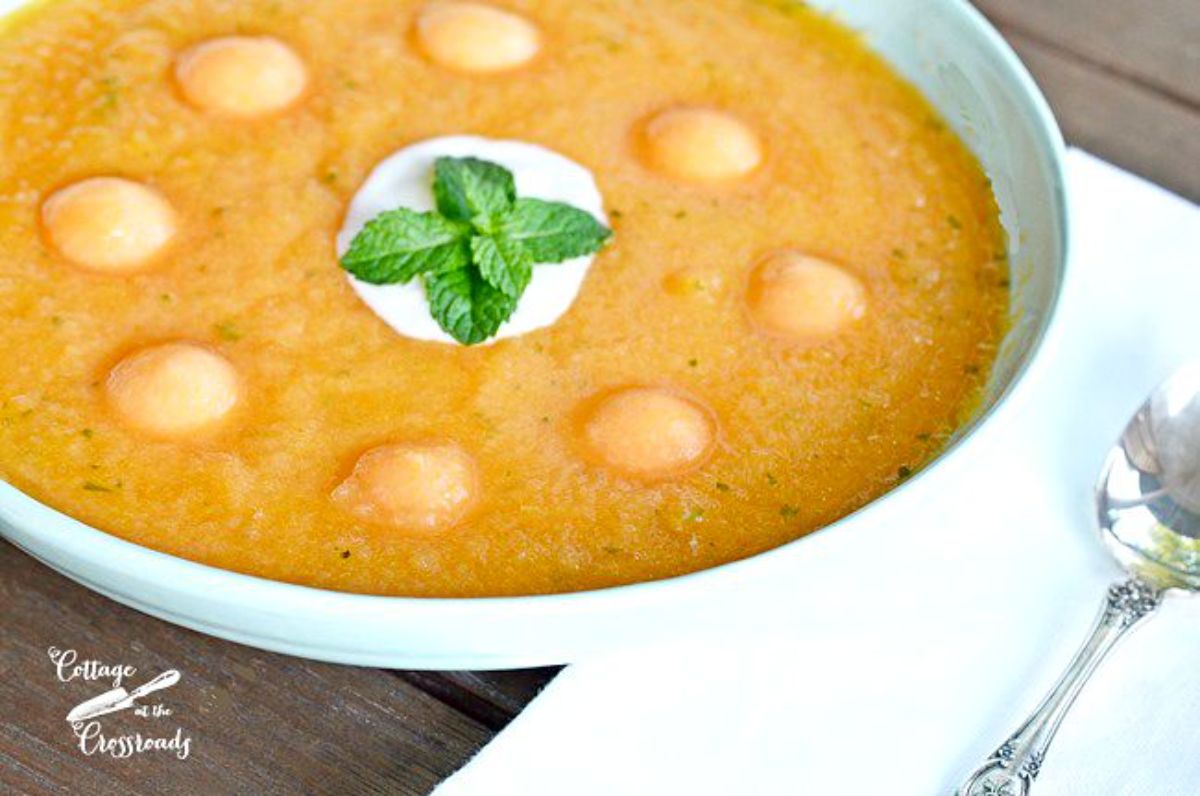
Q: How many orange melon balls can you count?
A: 8